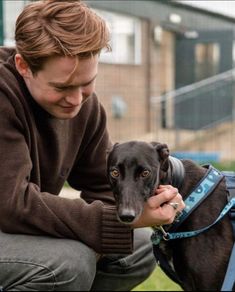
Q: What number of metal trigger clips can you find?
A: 1